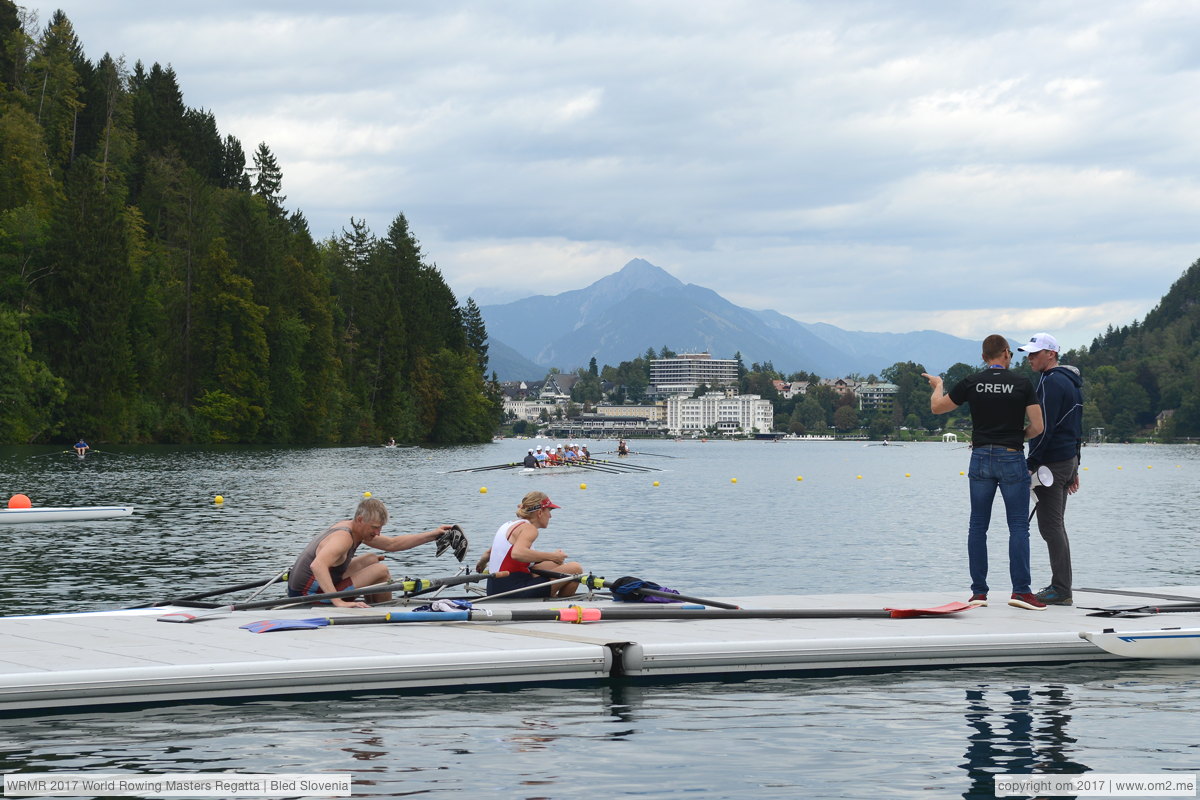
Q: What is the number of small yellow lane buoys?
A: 14